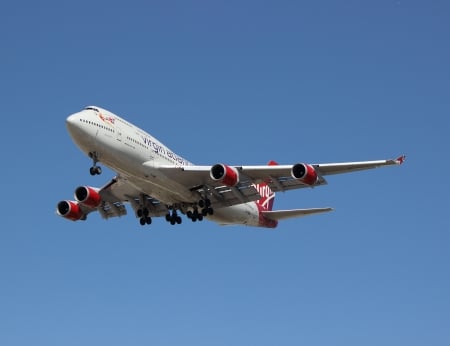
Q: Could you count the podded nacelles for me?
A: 4